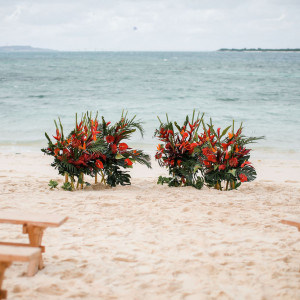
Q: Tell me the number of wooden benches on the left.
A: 2